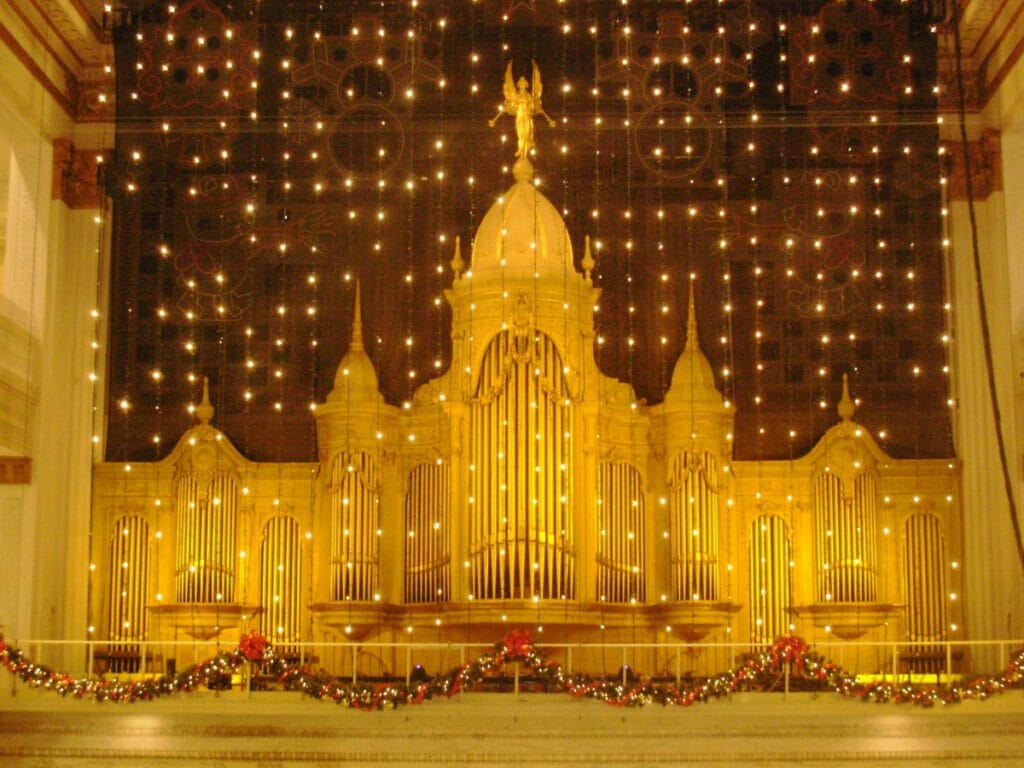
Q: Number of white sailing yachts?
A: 0